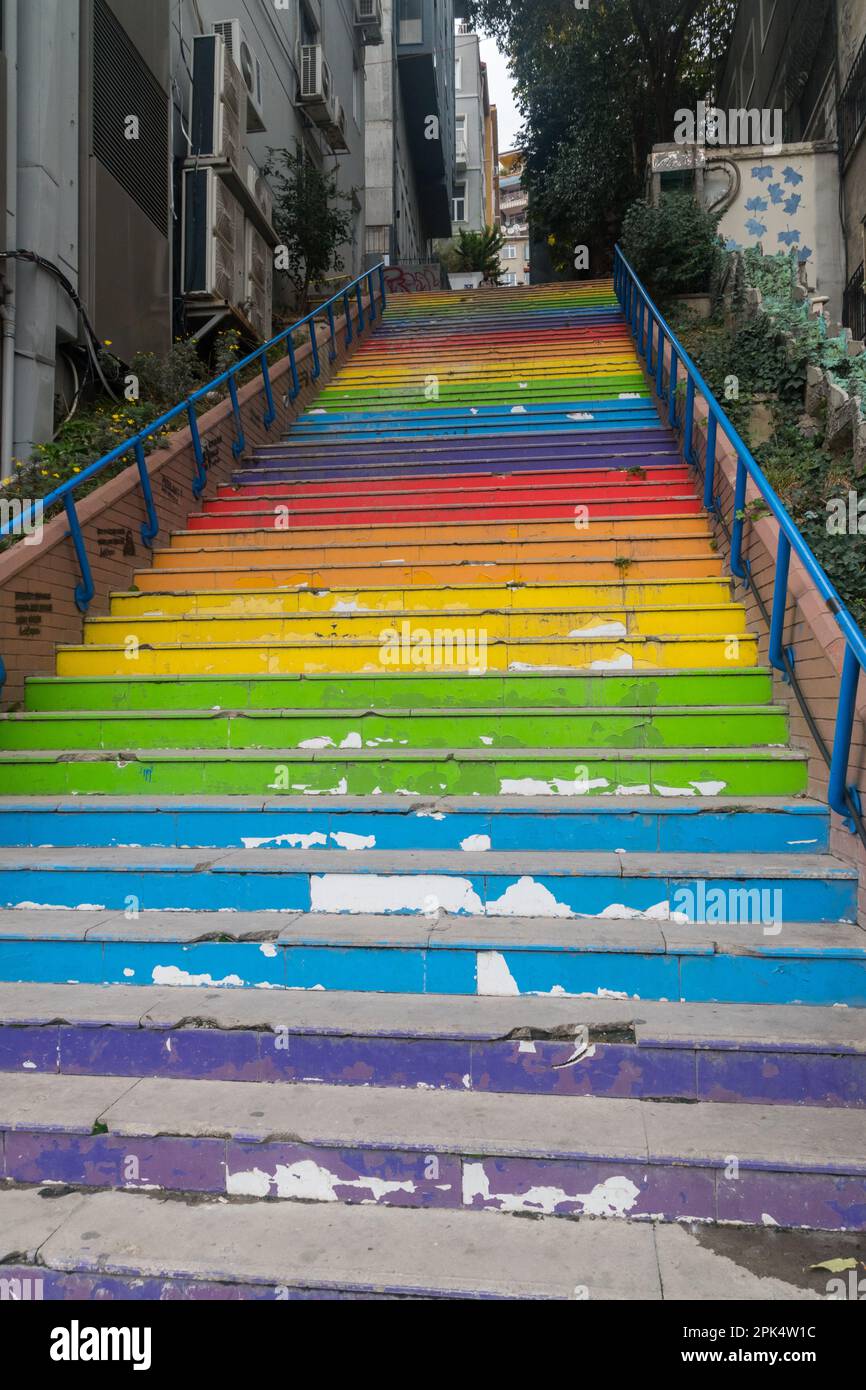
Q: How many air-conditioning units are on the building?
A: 8